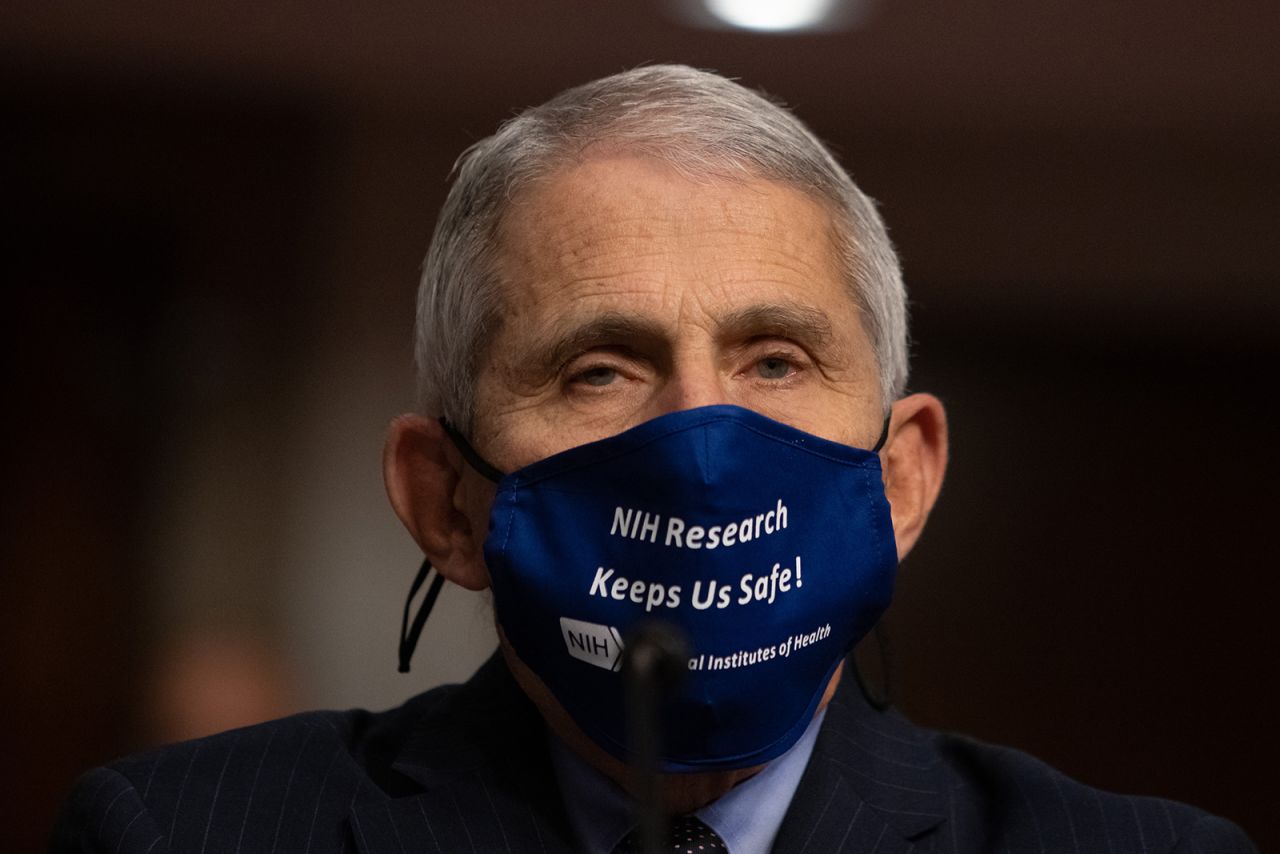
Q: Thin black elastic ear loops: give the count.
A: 2